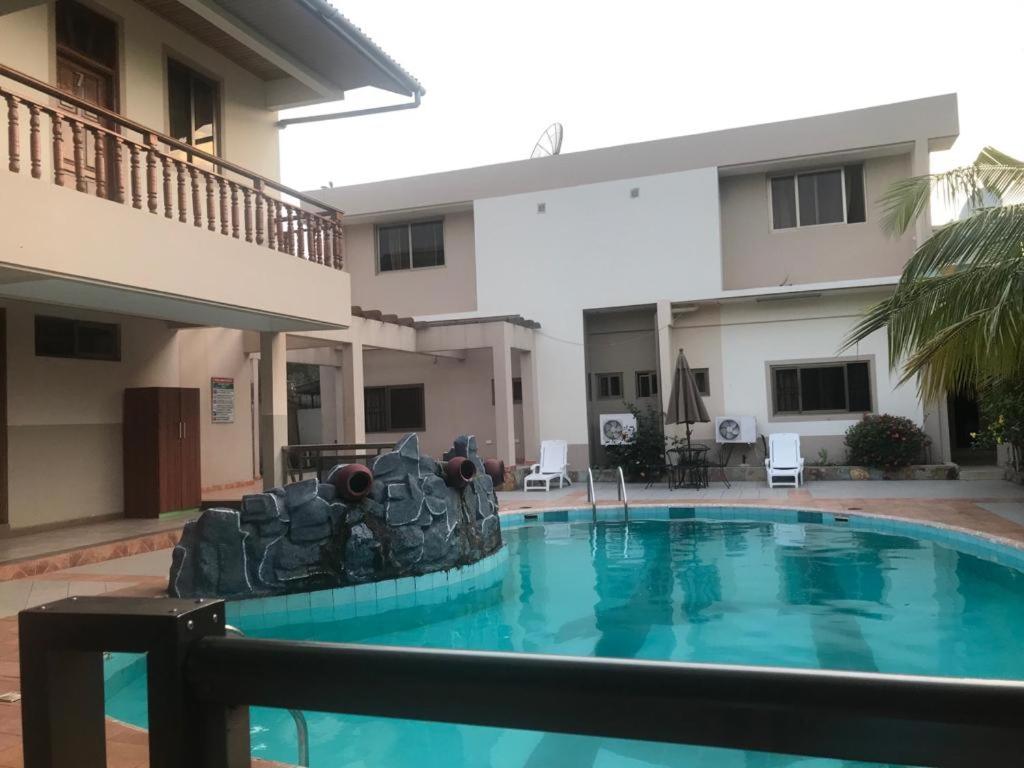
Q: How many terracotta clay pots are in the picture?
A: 3